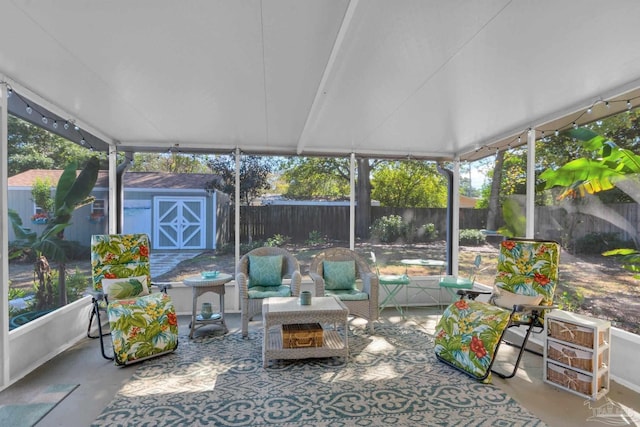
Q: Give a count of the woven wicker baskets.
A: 4